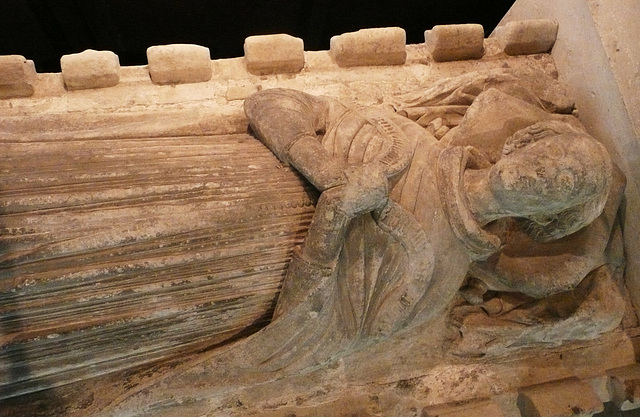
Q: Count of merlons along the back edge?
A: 7